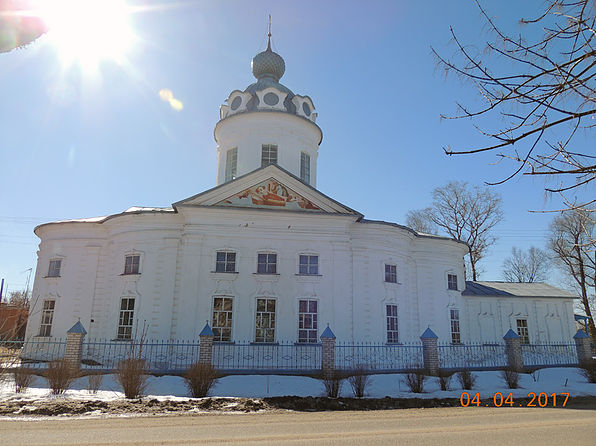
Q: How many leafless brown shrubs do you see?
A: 12